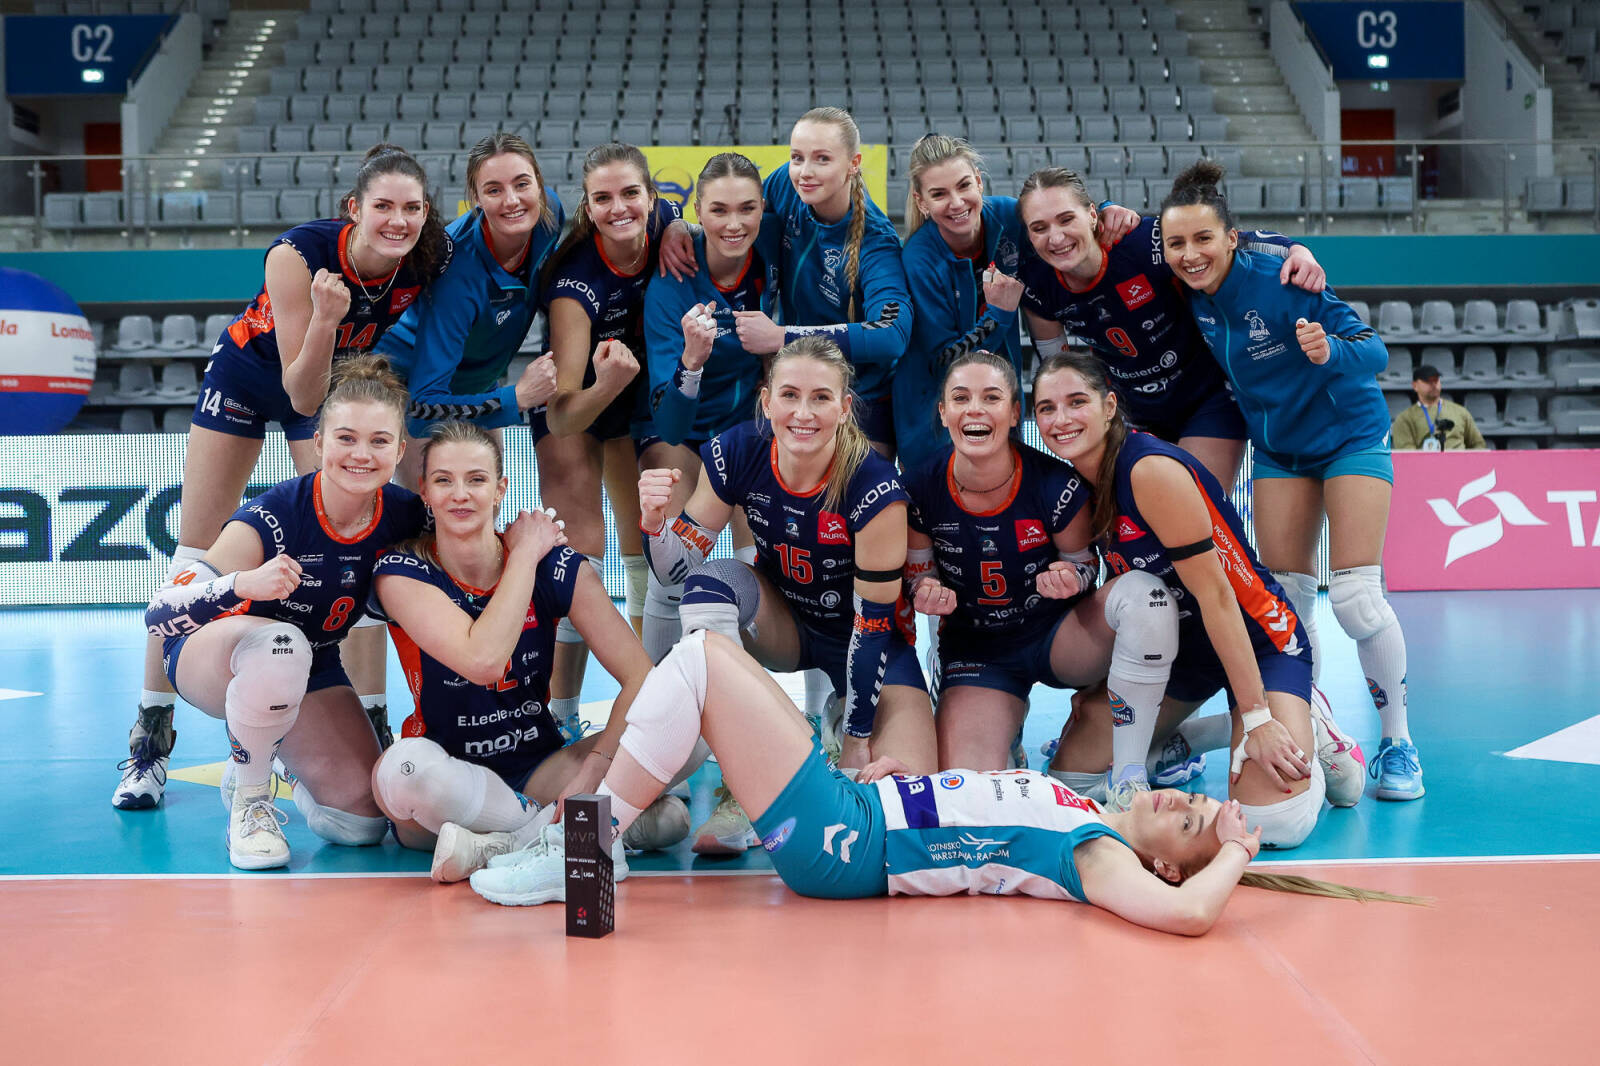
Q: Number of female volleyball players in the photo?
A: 14